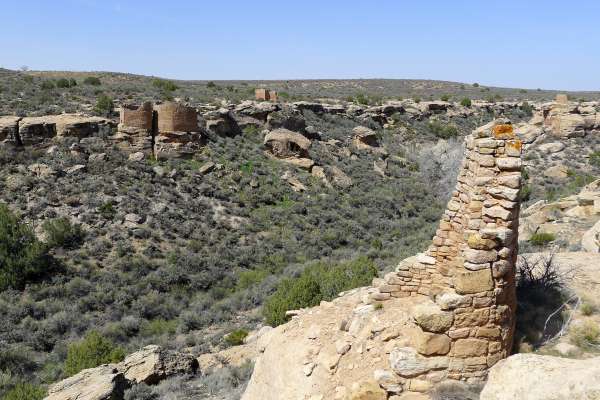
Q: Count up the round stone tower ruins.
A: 2